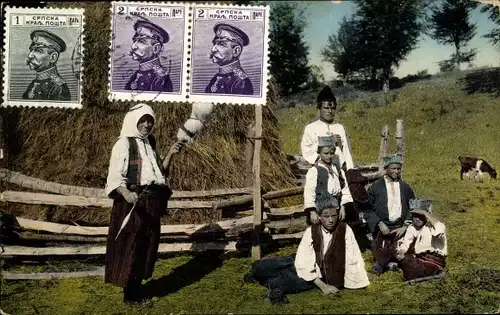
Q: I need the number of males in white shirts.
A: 5